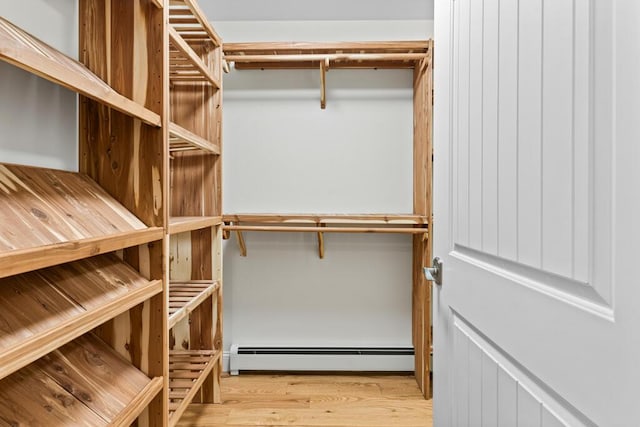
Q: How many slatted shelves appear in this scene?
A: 5